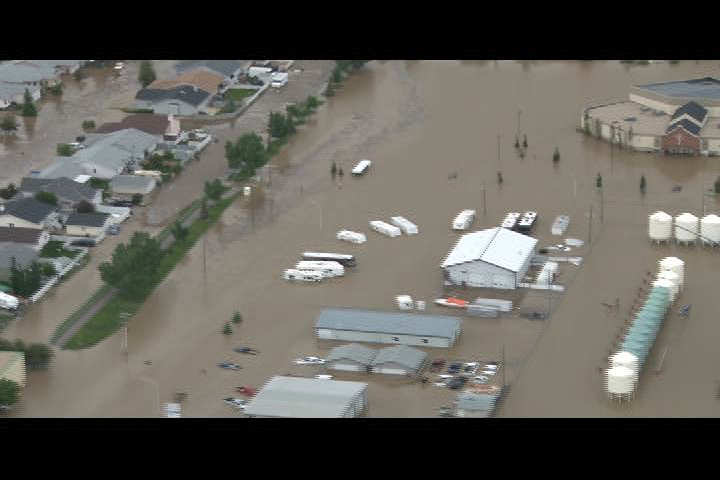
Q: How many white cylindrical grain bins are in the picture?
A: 8